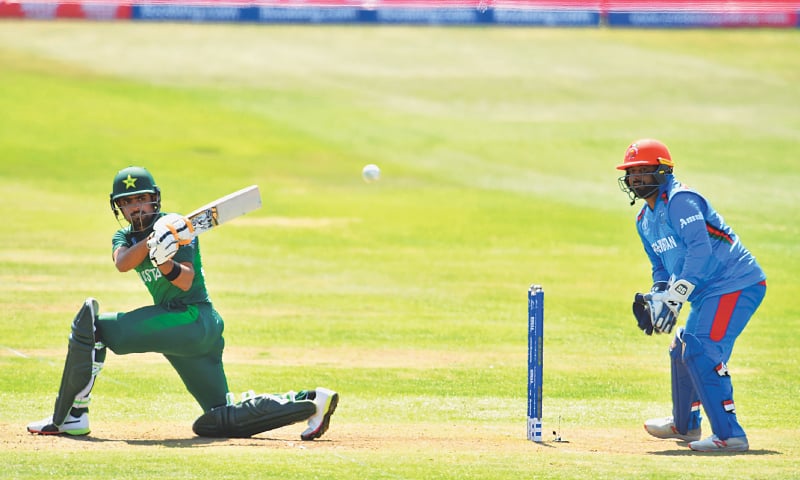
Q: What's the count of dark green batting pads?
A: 2